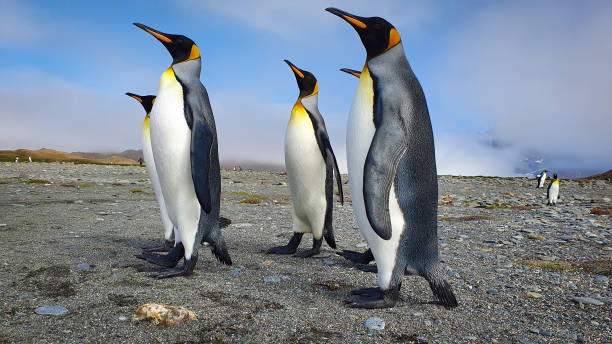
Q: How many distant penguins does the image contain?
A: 2